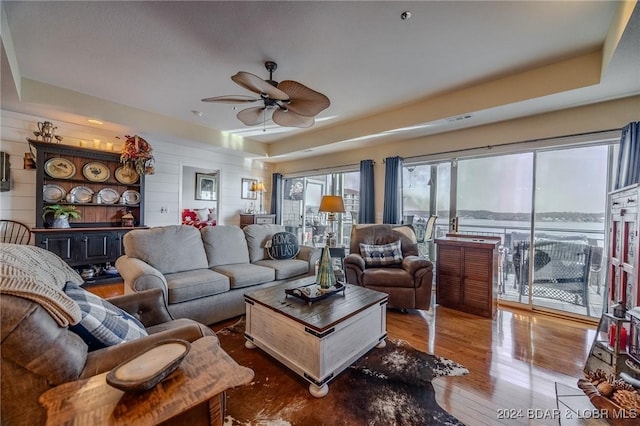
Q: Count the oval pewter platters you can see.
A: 4